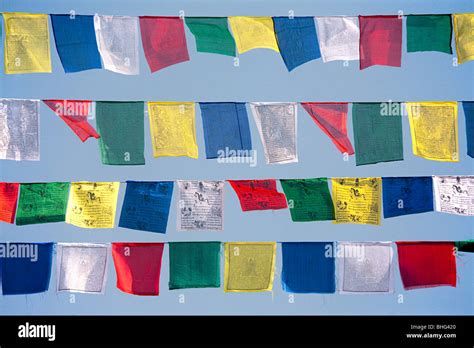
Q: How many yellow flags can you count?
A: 8